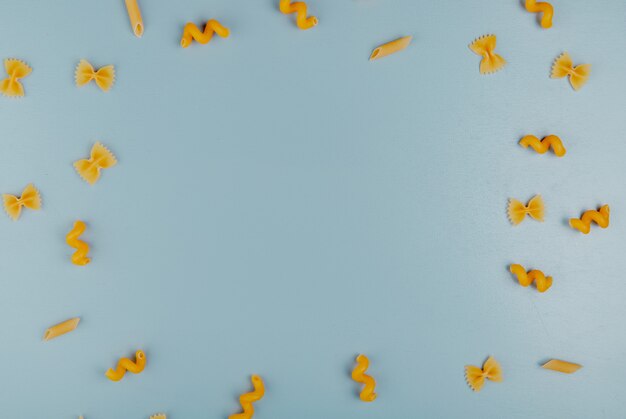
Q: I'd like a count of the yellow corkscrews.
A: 10